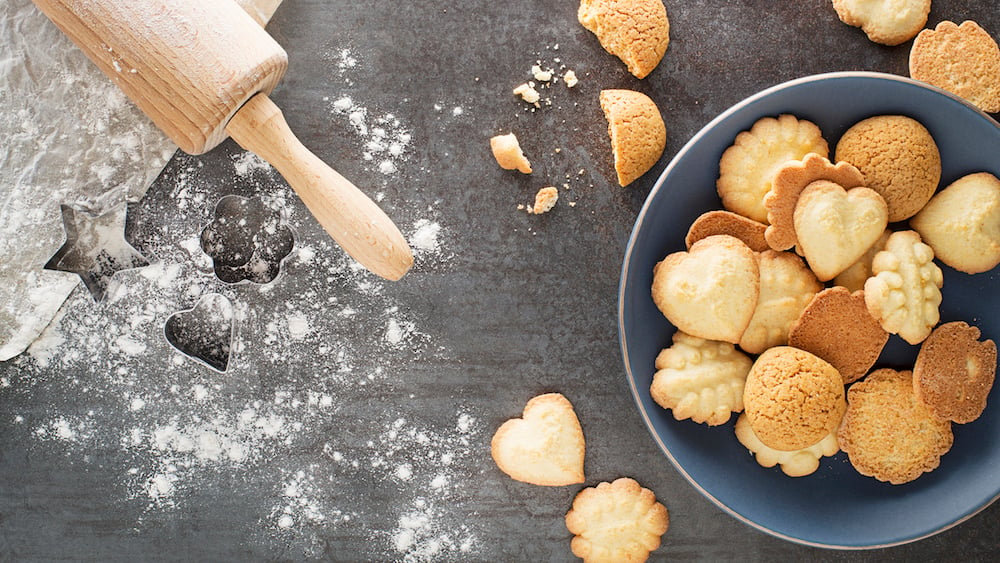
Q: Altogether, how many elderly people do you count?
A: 0